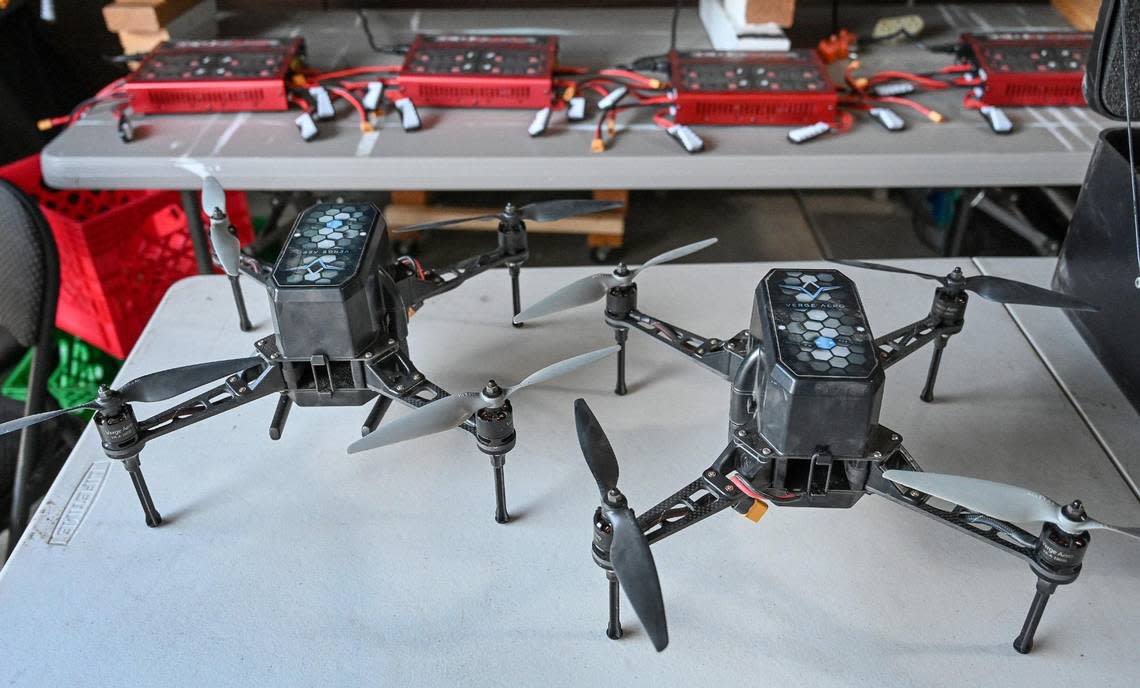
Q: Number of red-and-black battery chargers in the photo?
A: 4